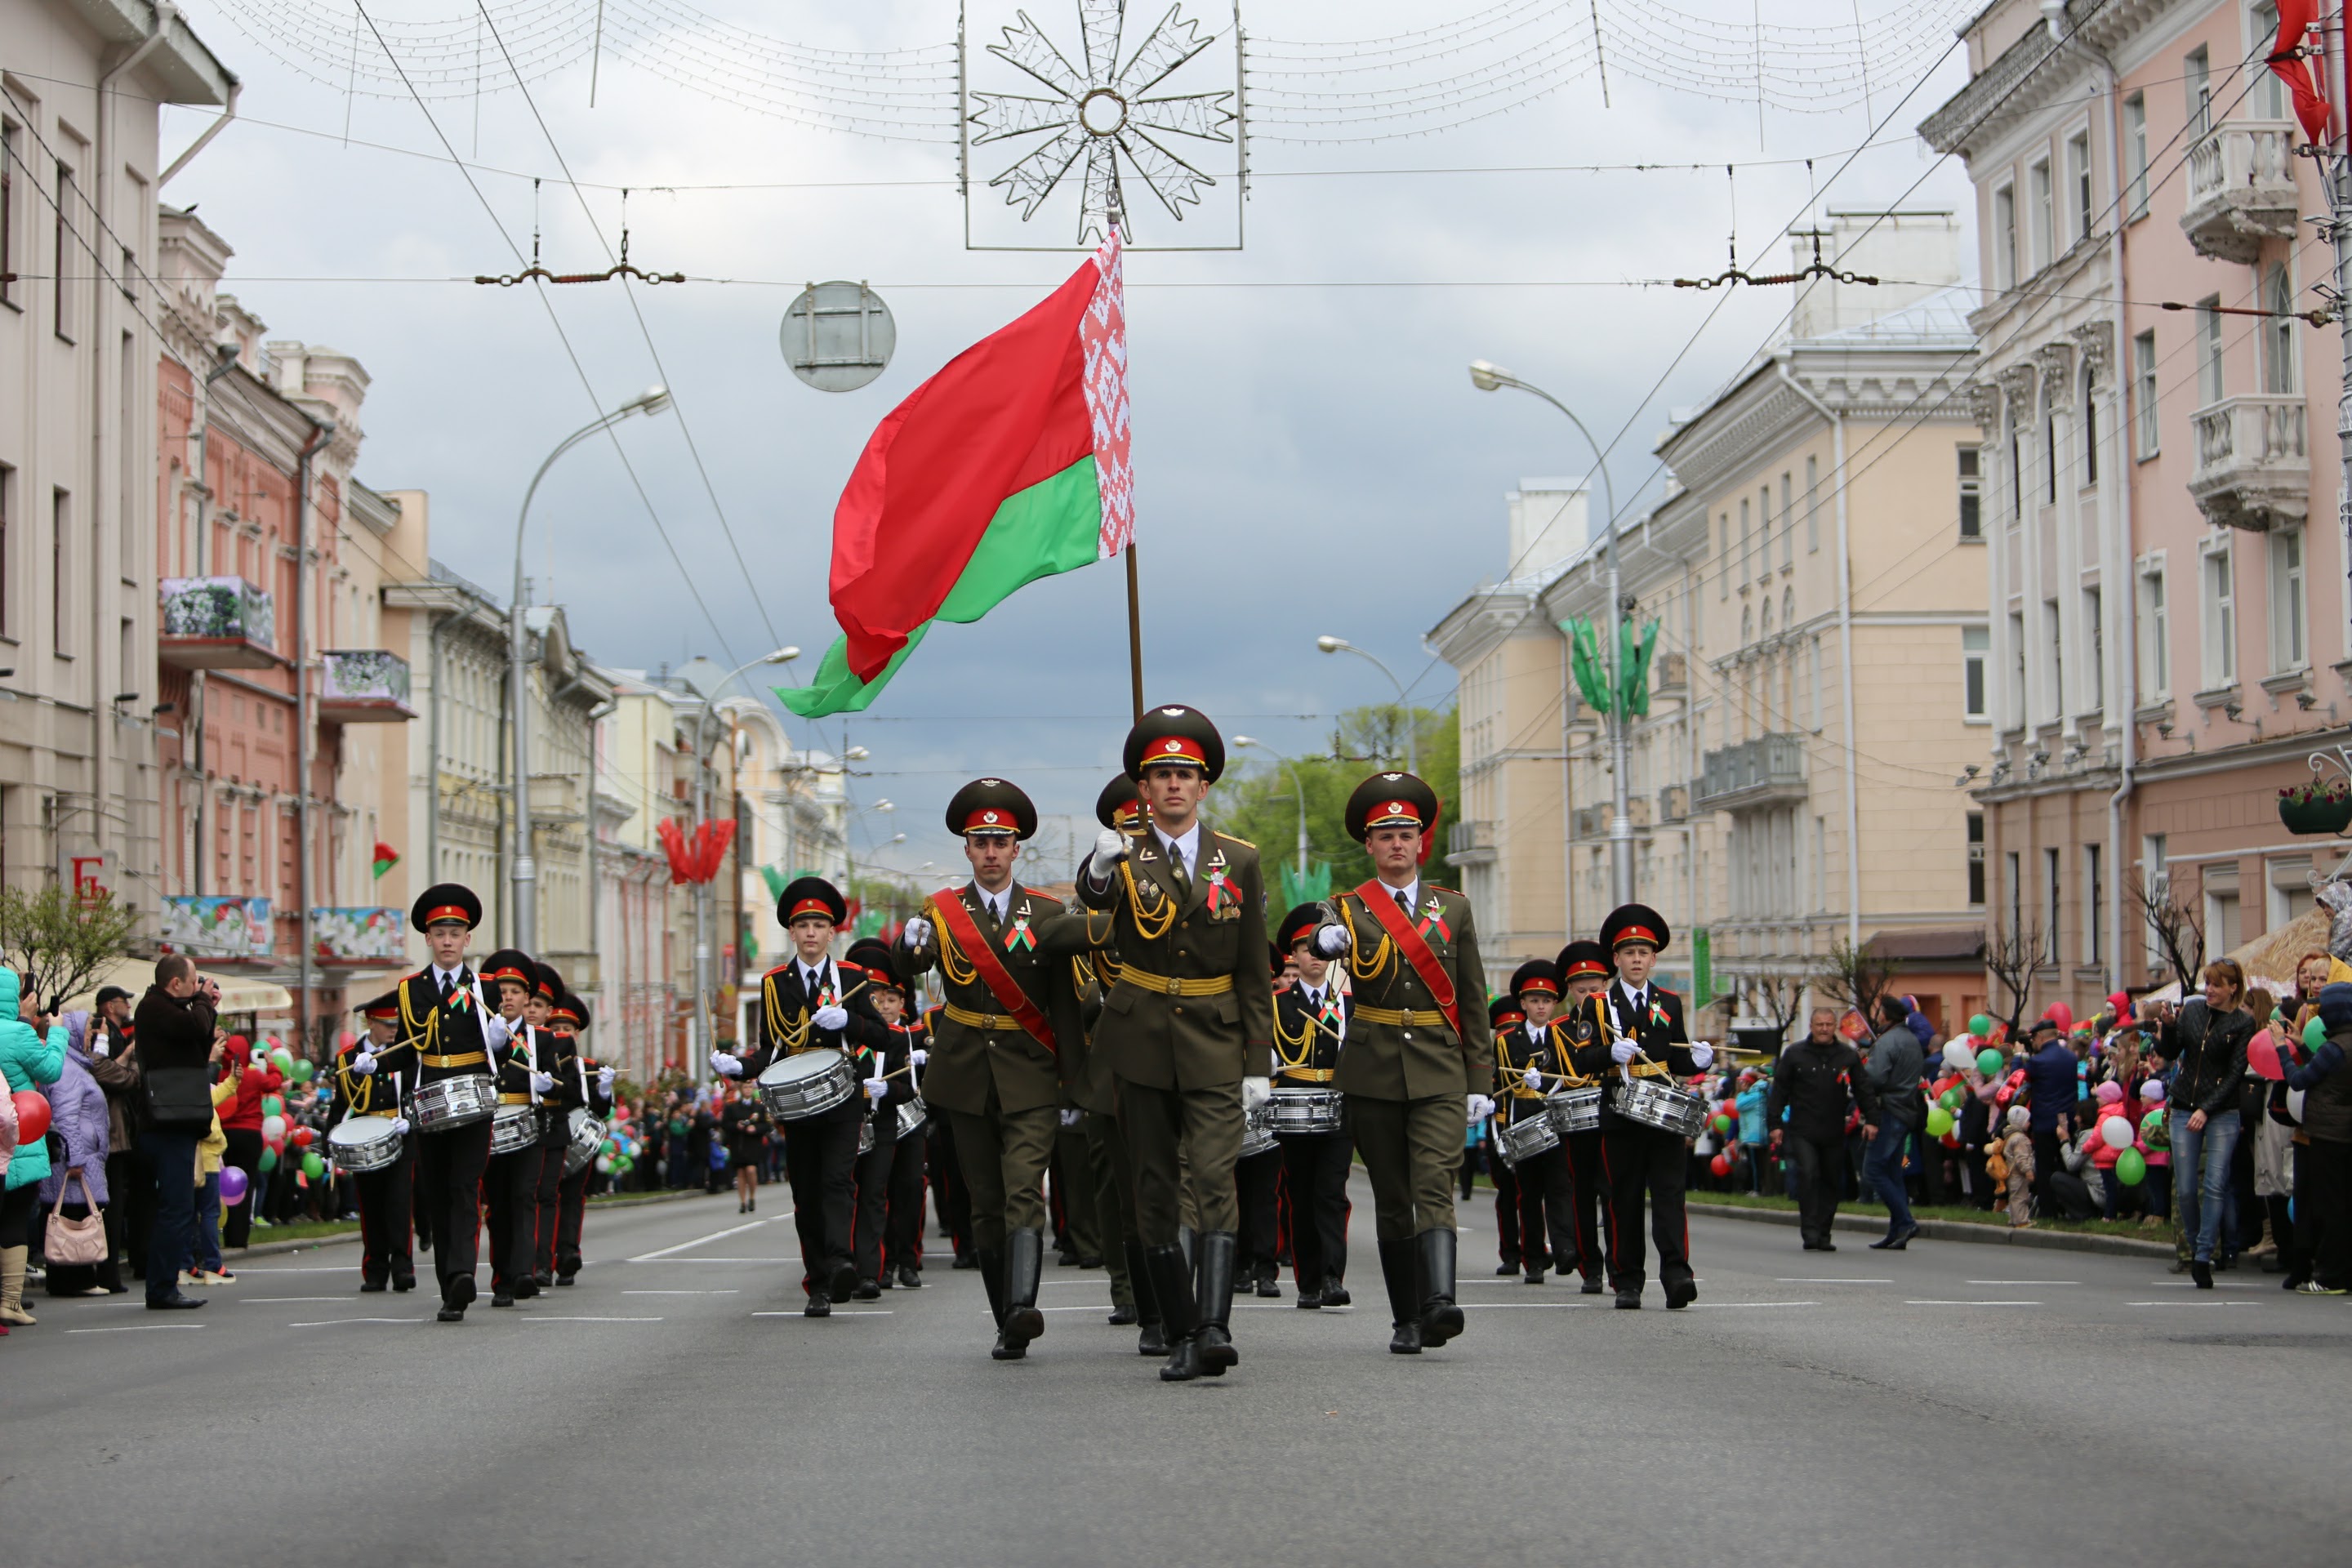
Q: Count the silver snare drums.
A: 12